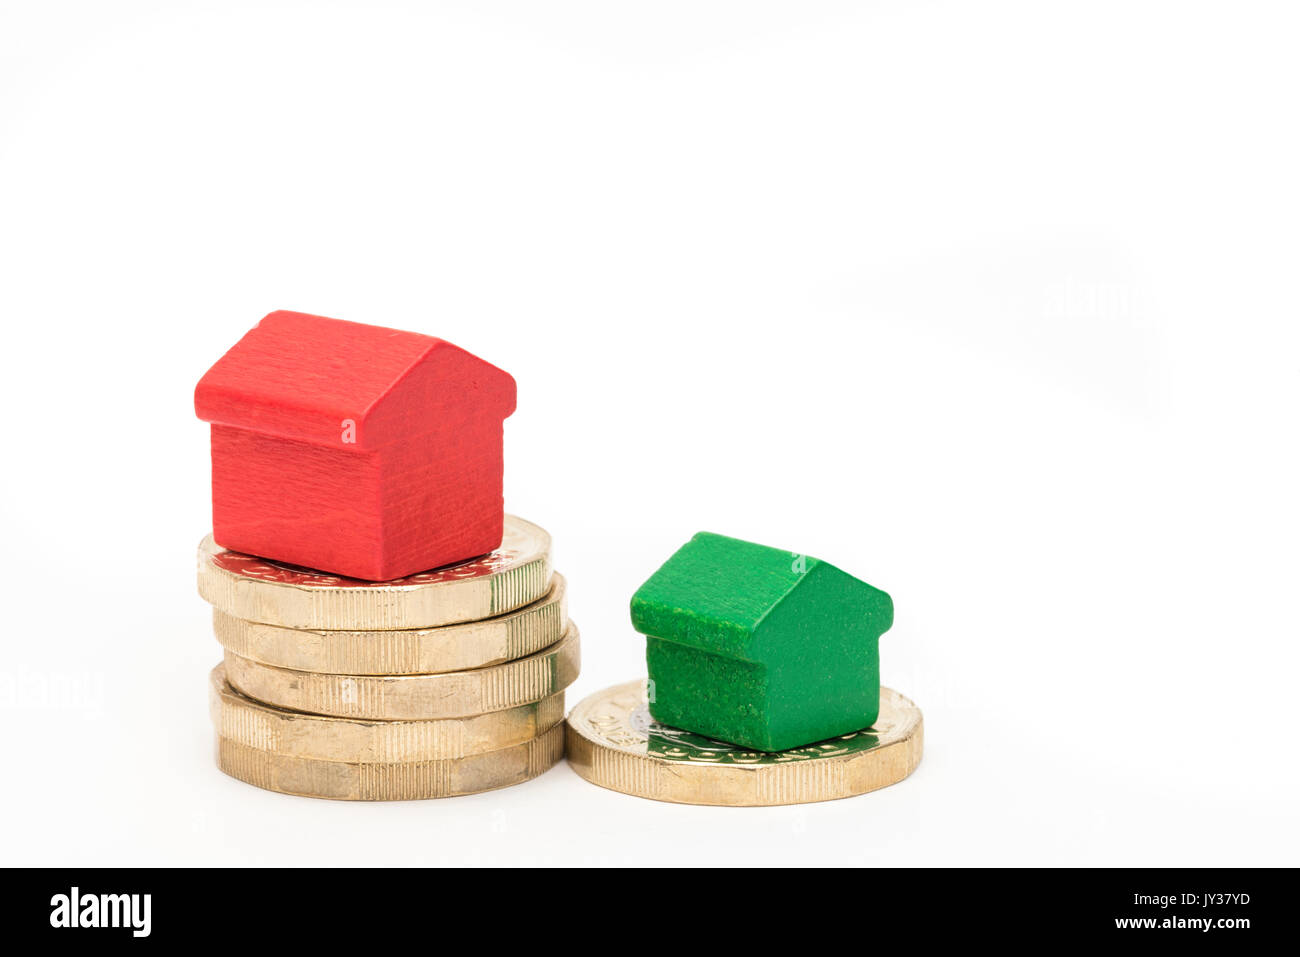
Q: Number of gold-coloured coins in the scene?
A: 6